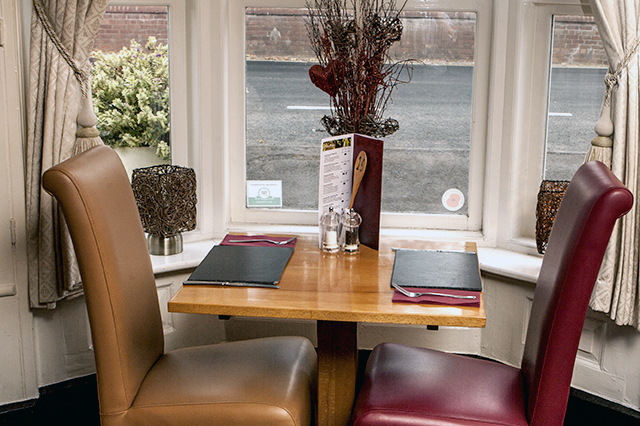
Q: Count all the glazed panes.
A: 3